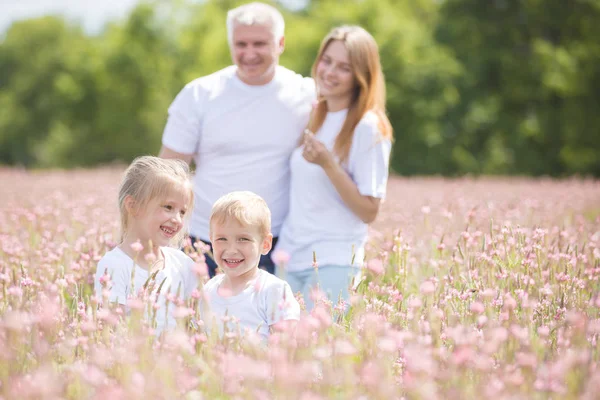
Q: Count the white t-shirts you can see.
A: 4